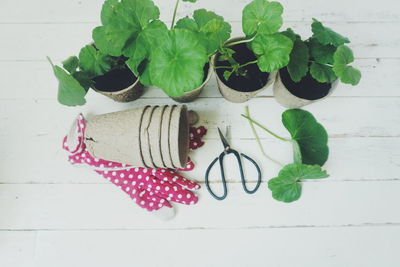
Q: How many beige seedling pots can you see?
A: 9